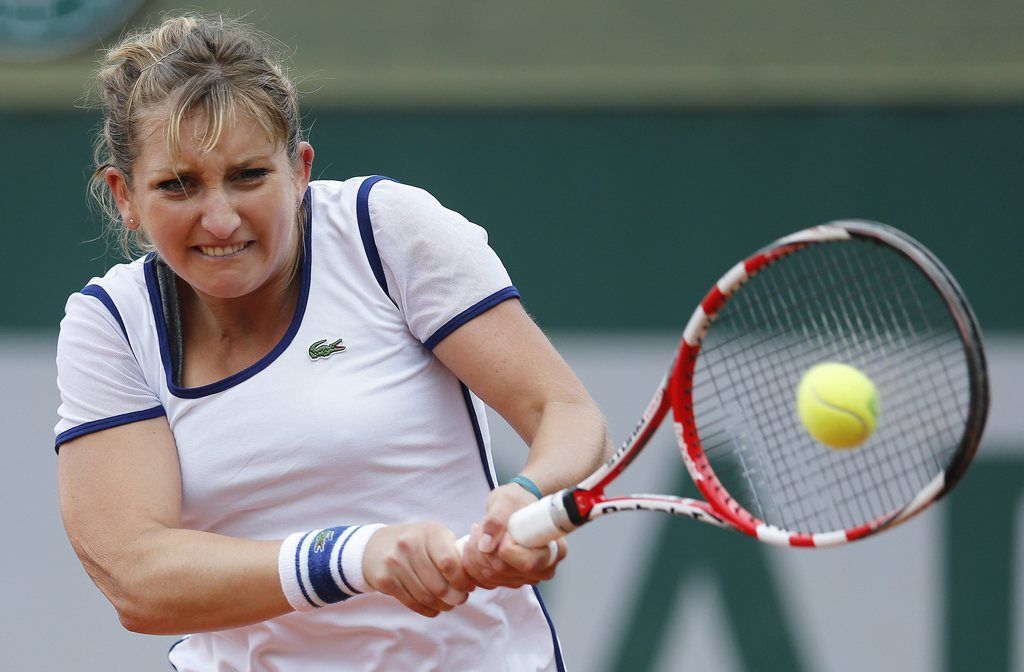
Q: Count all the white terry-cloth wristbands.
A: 1